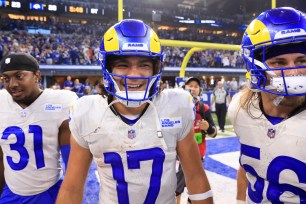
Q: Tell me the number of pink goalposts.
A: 0